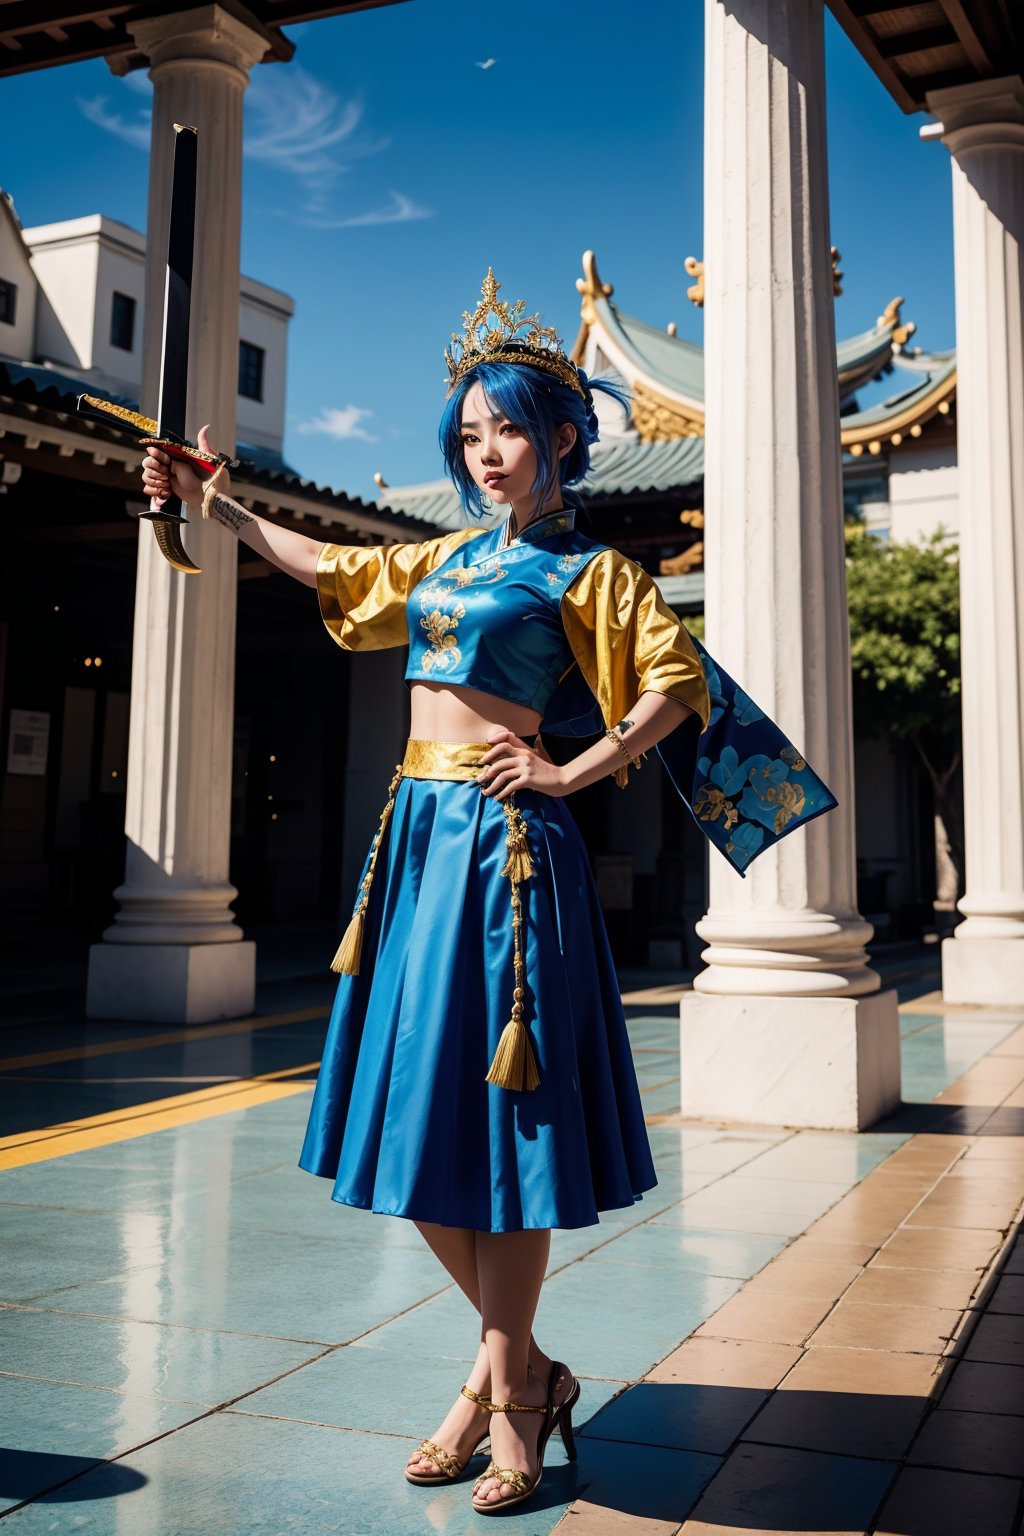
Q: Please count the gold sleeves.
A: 2